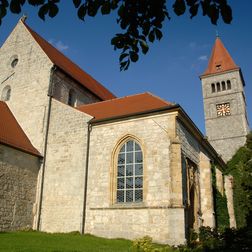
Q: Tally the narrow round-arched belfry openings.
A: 4